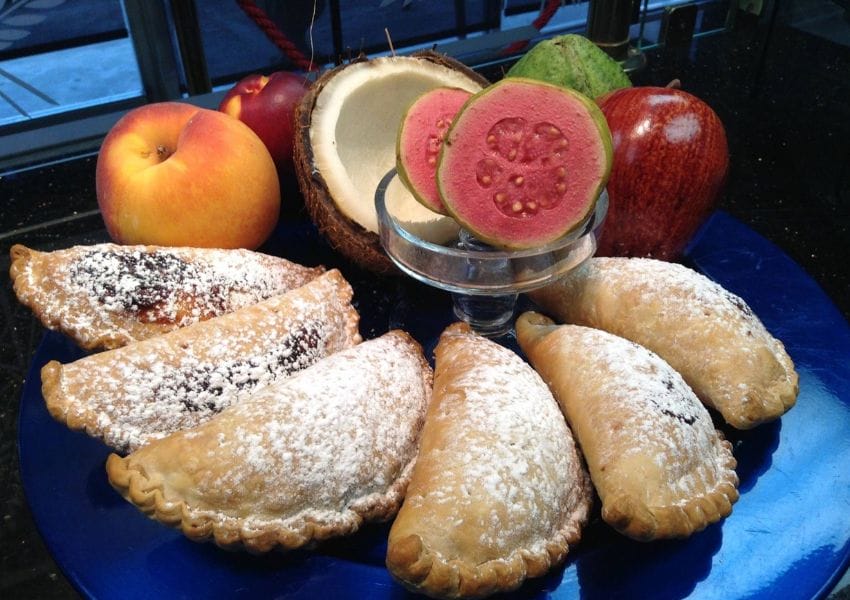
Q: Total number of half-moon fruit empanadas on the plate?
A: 6